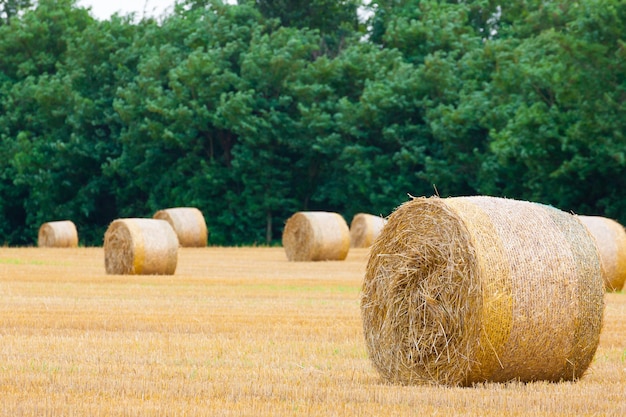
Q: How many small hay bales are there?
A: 6